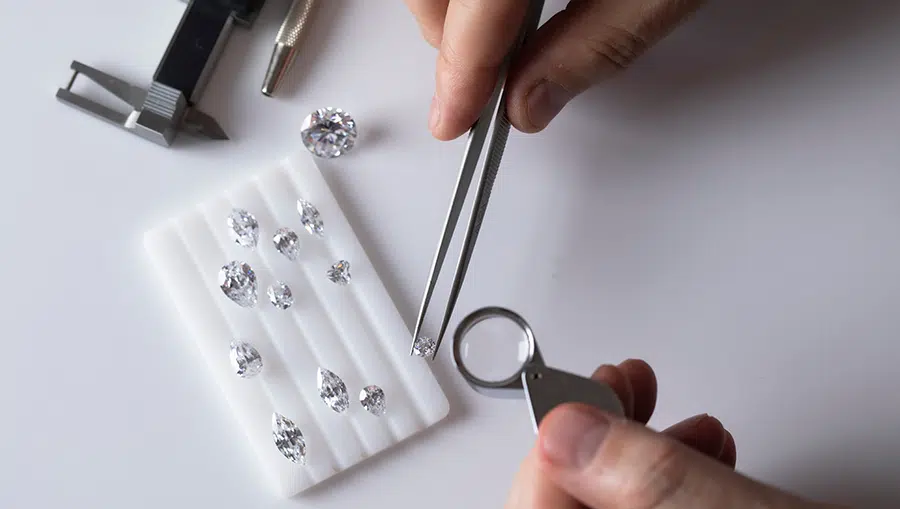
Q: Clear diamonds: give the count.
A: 12